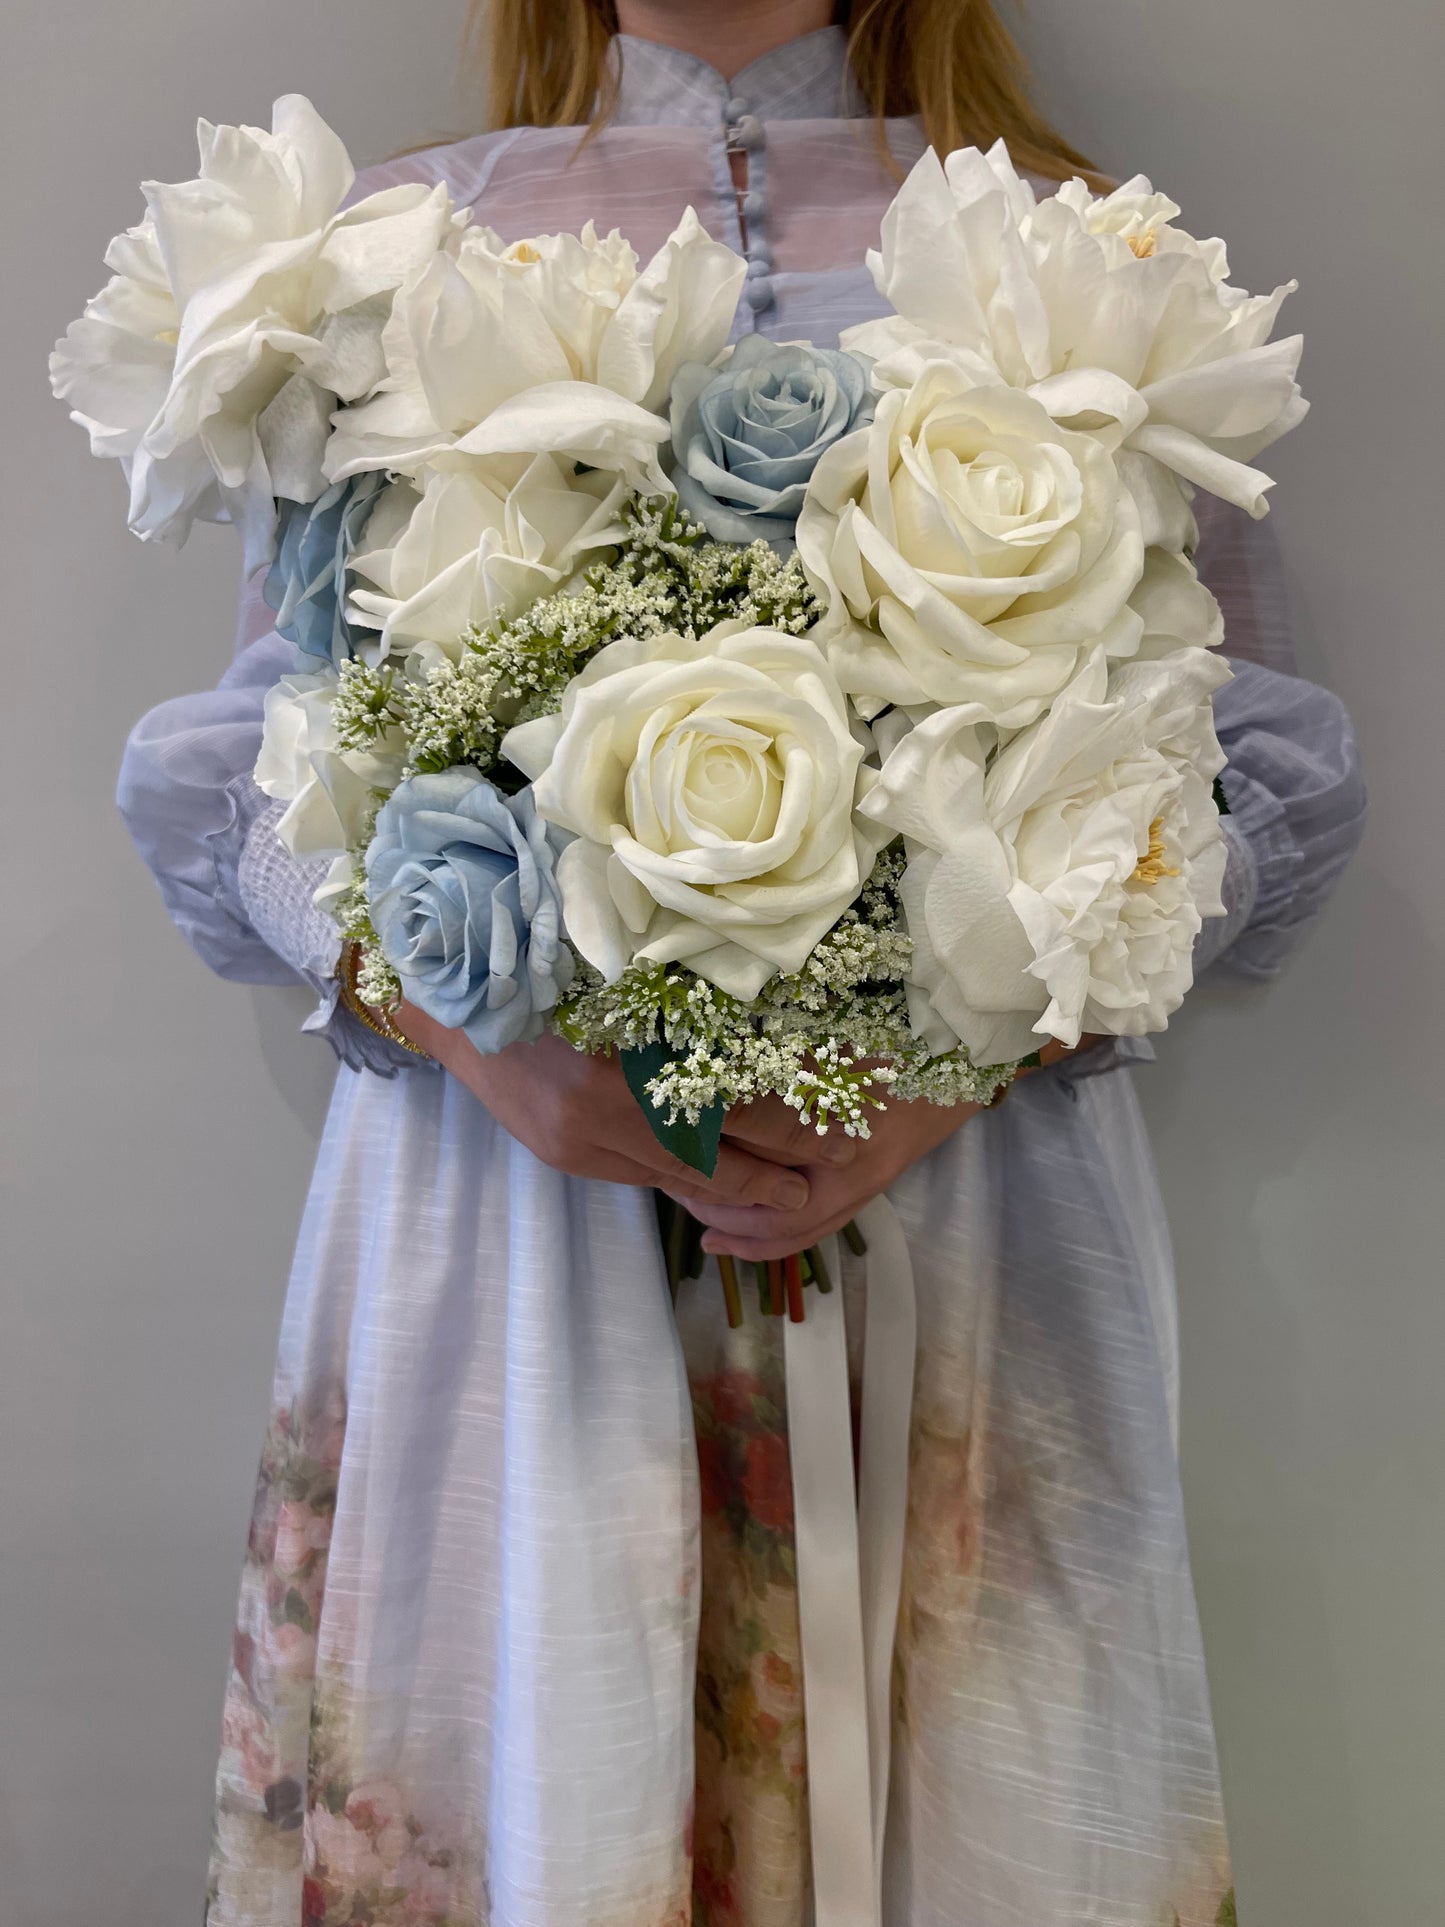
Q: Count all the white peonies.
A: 4